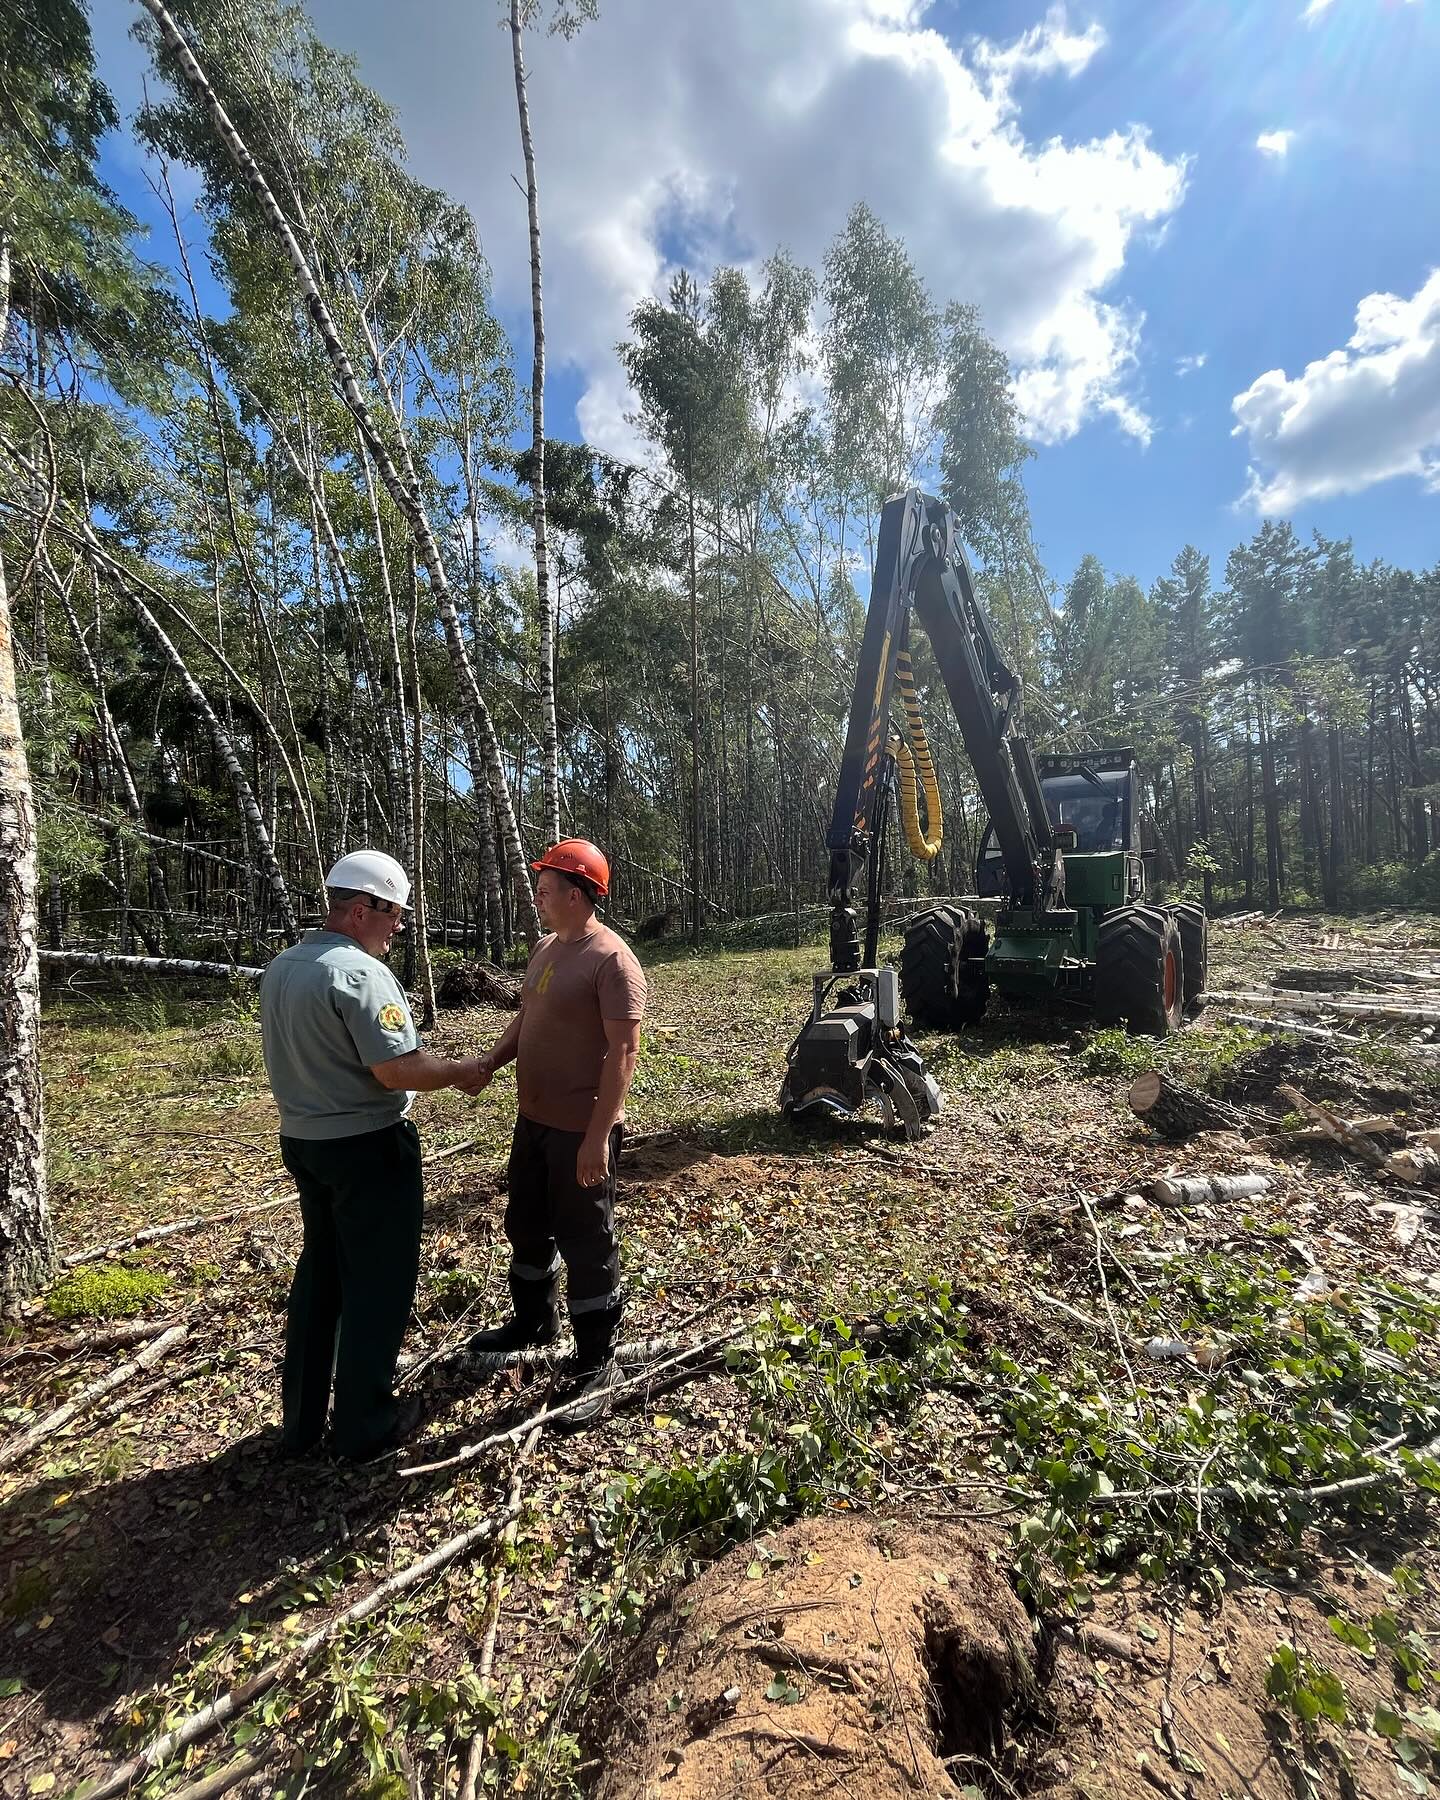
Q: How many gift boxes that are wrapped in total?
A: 0